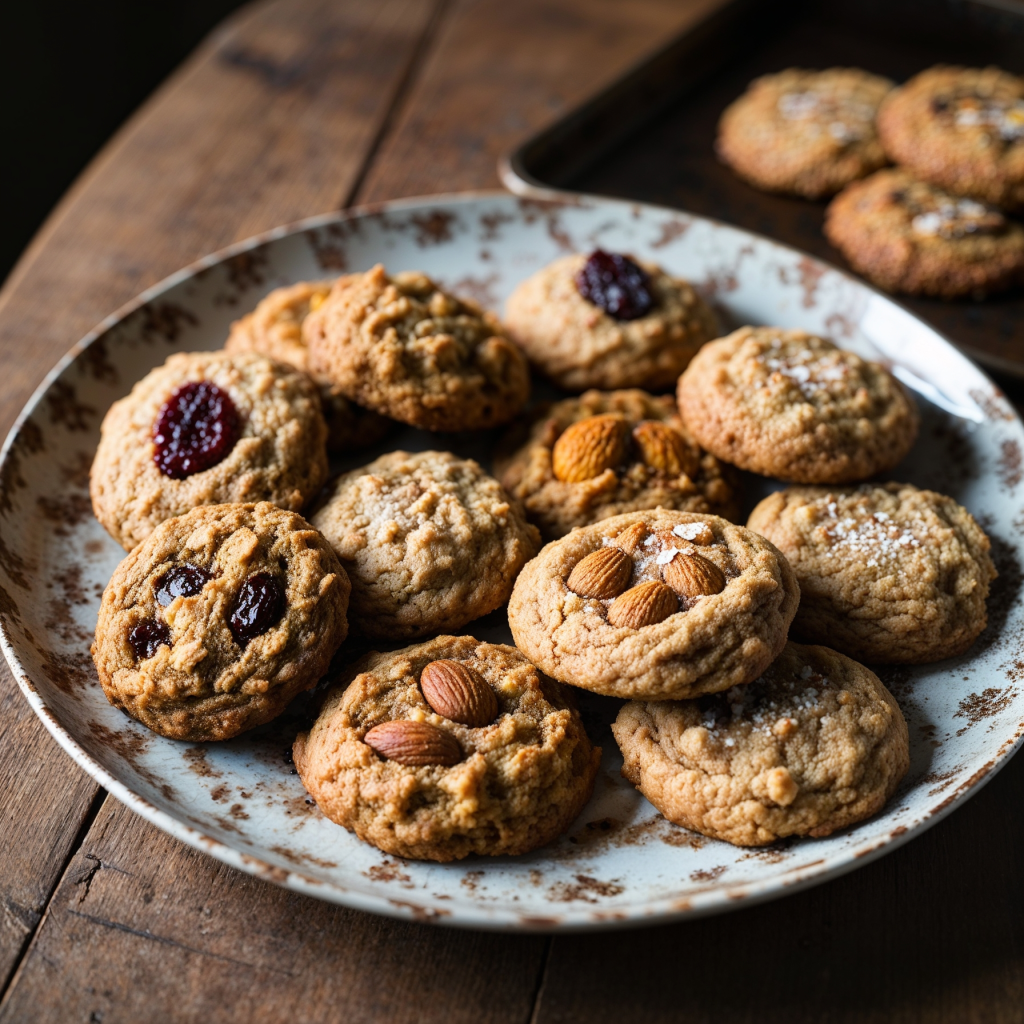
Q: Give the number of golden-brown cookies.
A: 15